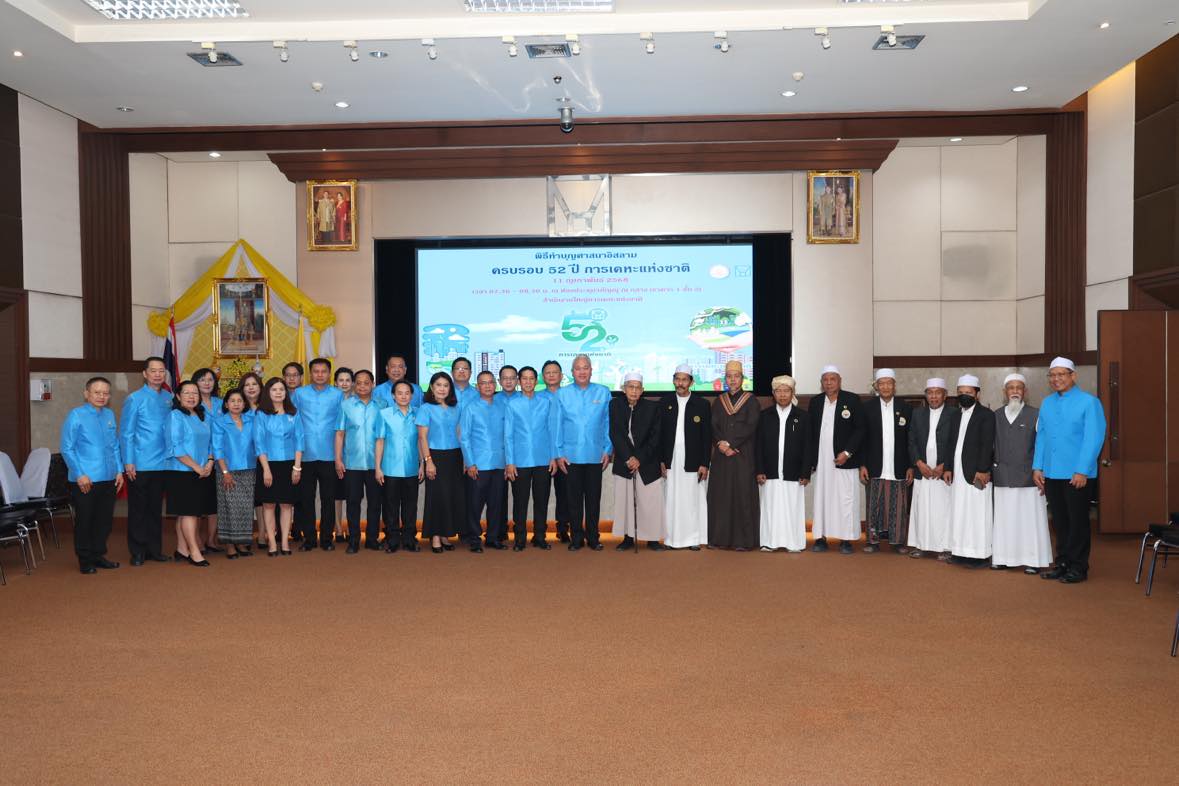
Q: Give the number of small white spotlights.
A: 10